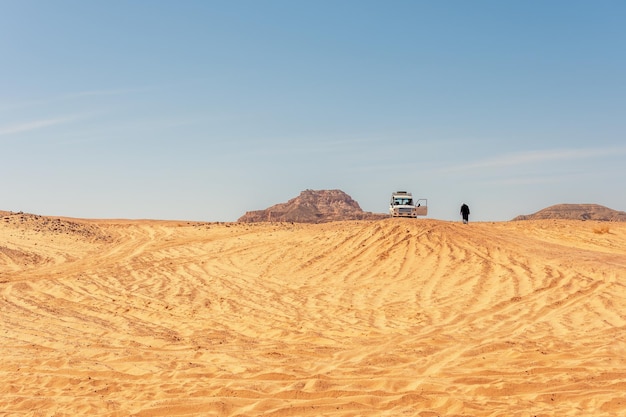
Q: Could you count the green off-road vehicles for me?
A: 0